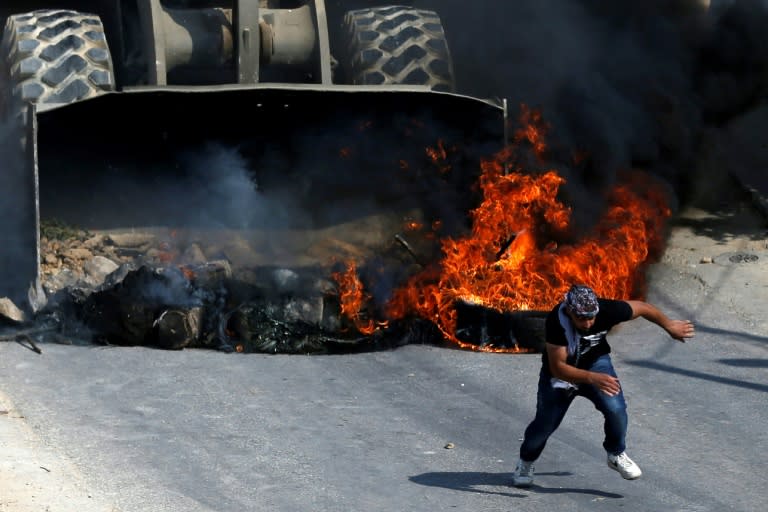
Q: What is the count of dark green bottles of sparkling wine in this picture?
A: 0